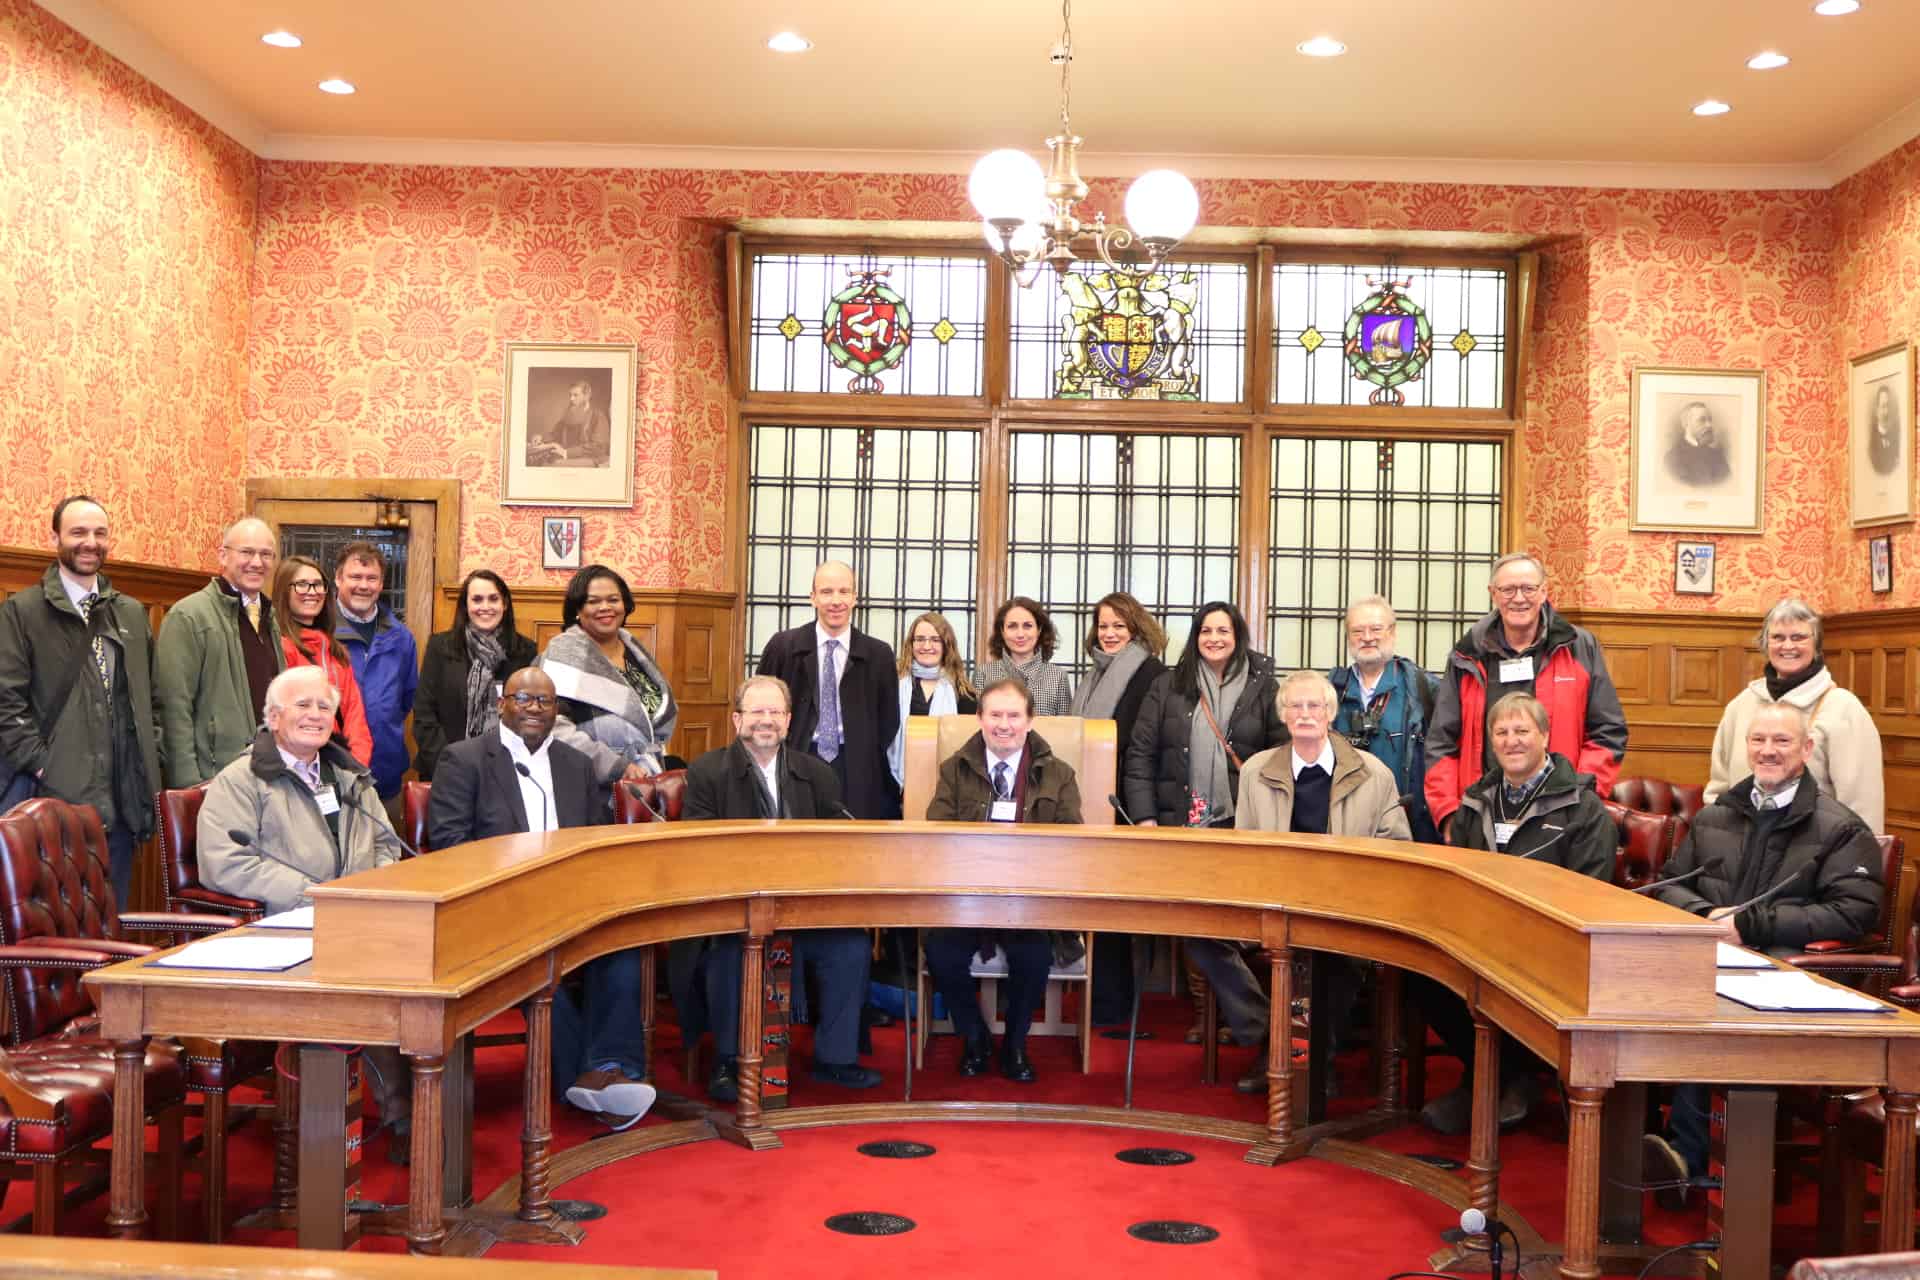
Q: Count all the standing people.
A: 14